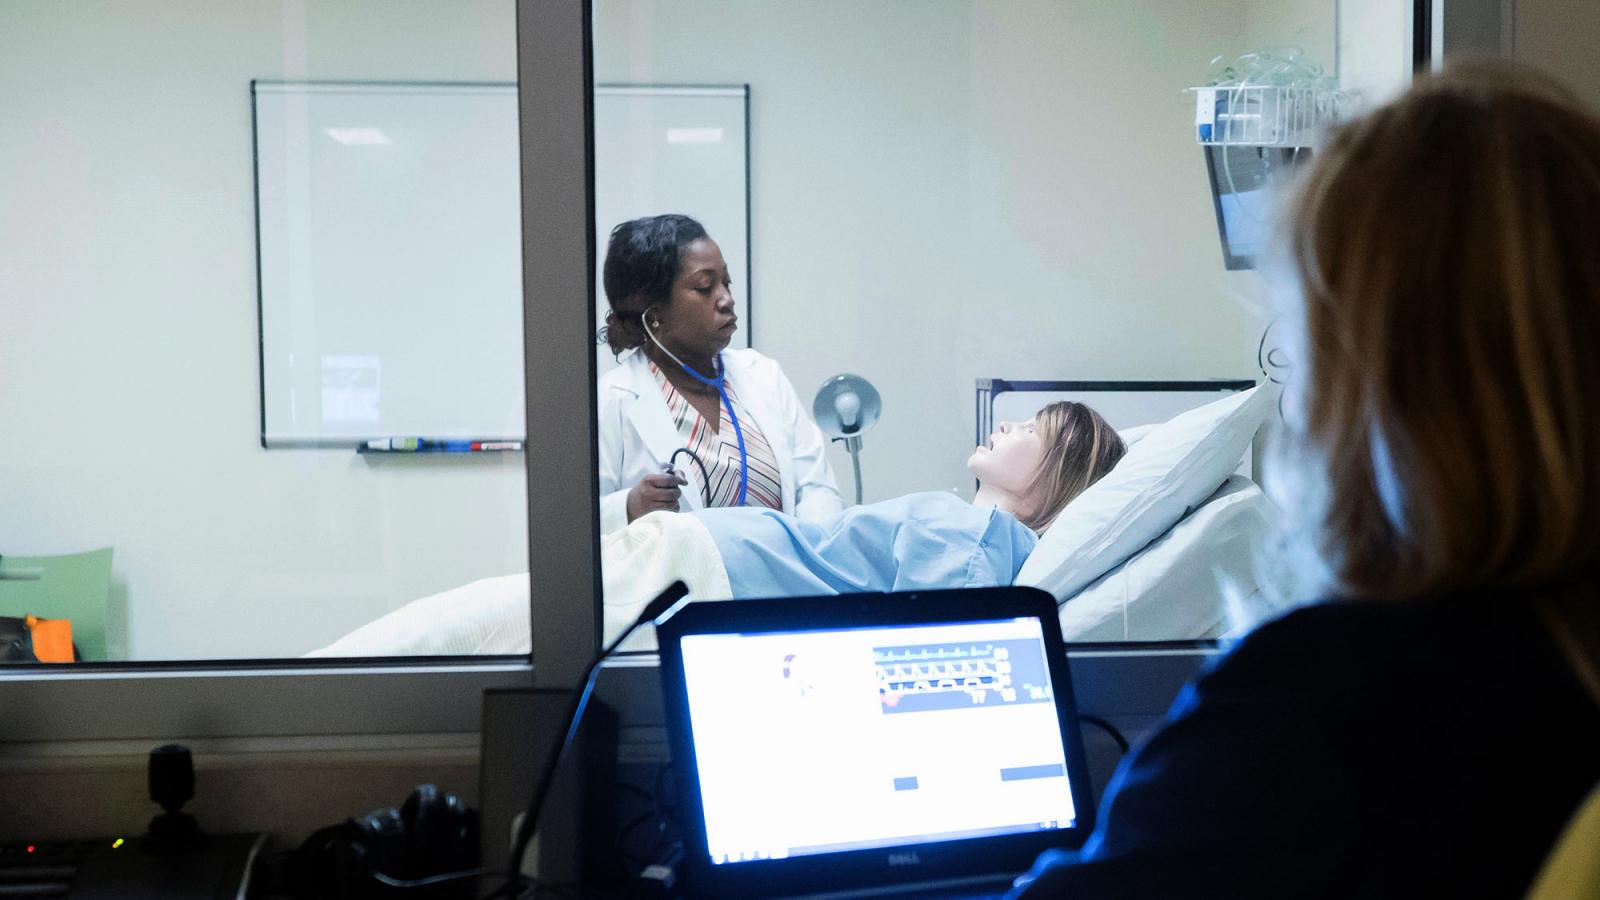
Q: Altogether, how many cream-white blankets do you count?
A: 1